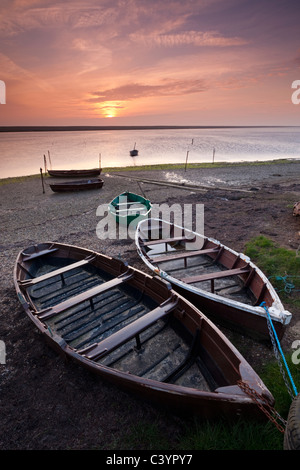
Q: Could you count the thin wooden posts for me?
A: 7